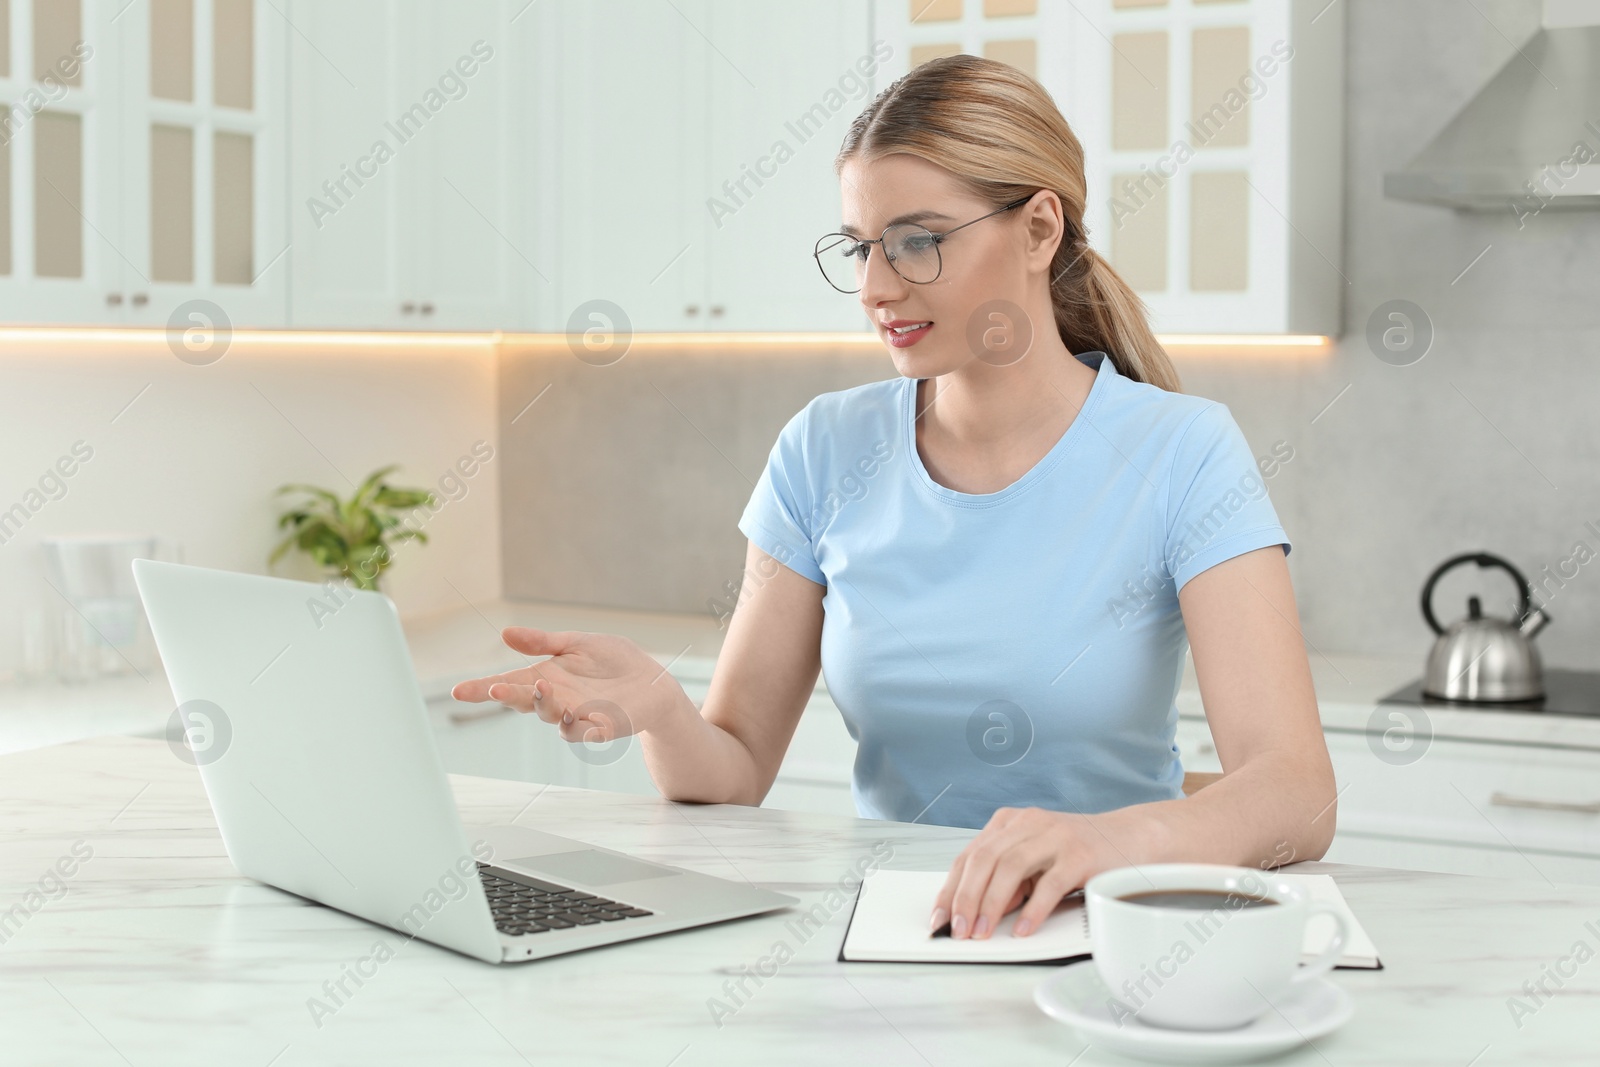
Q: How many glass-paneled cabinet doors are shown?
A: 4